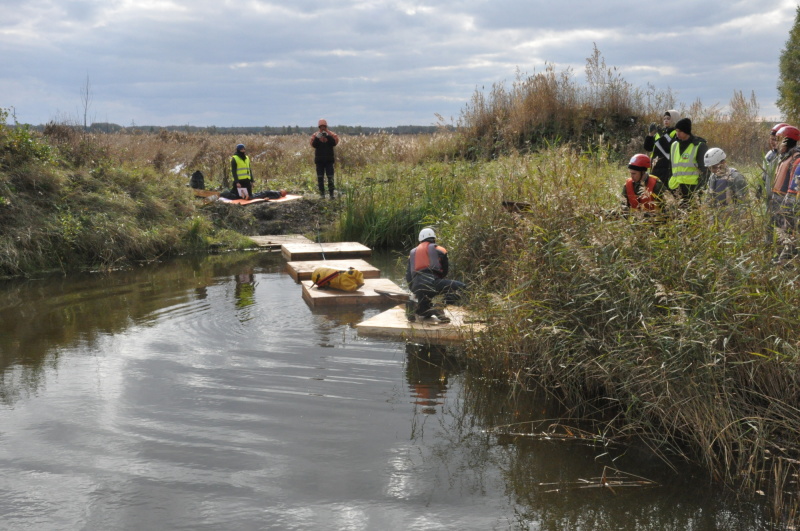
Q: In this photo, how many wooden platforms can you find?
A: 5